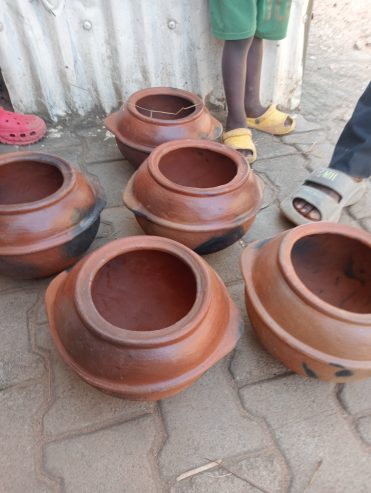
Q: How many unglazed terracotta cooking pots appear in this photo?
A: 5